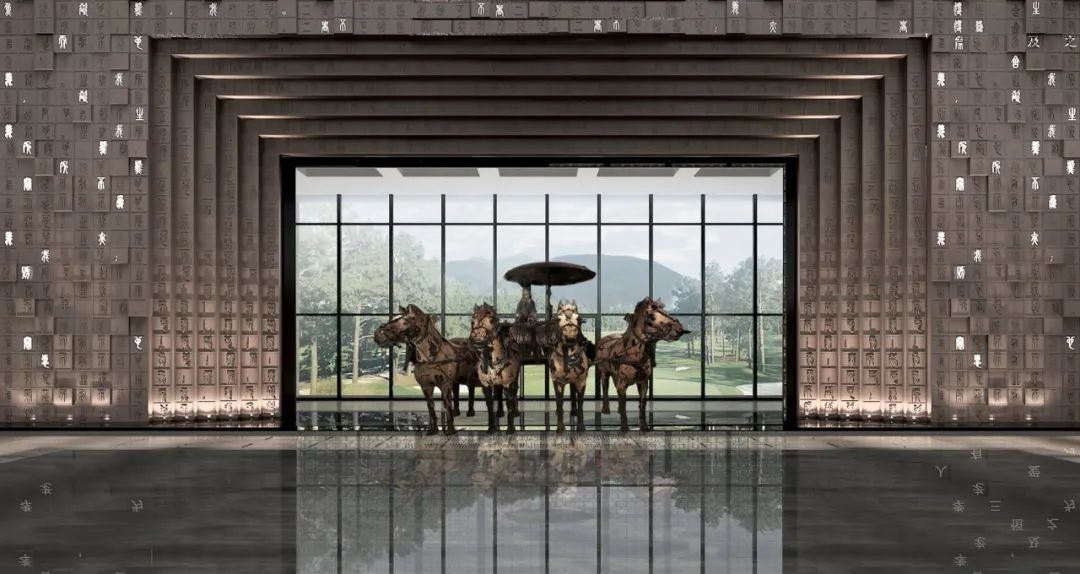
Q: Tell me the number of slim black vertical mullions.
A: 9